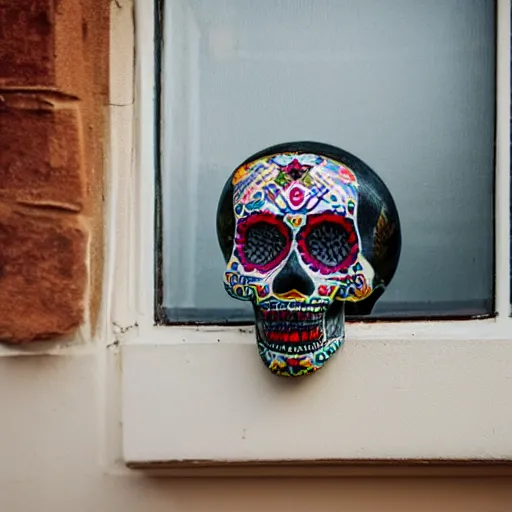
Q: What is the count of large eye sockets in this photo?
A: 2